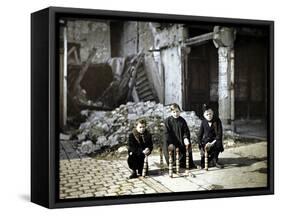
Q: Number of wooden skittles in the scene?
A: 6